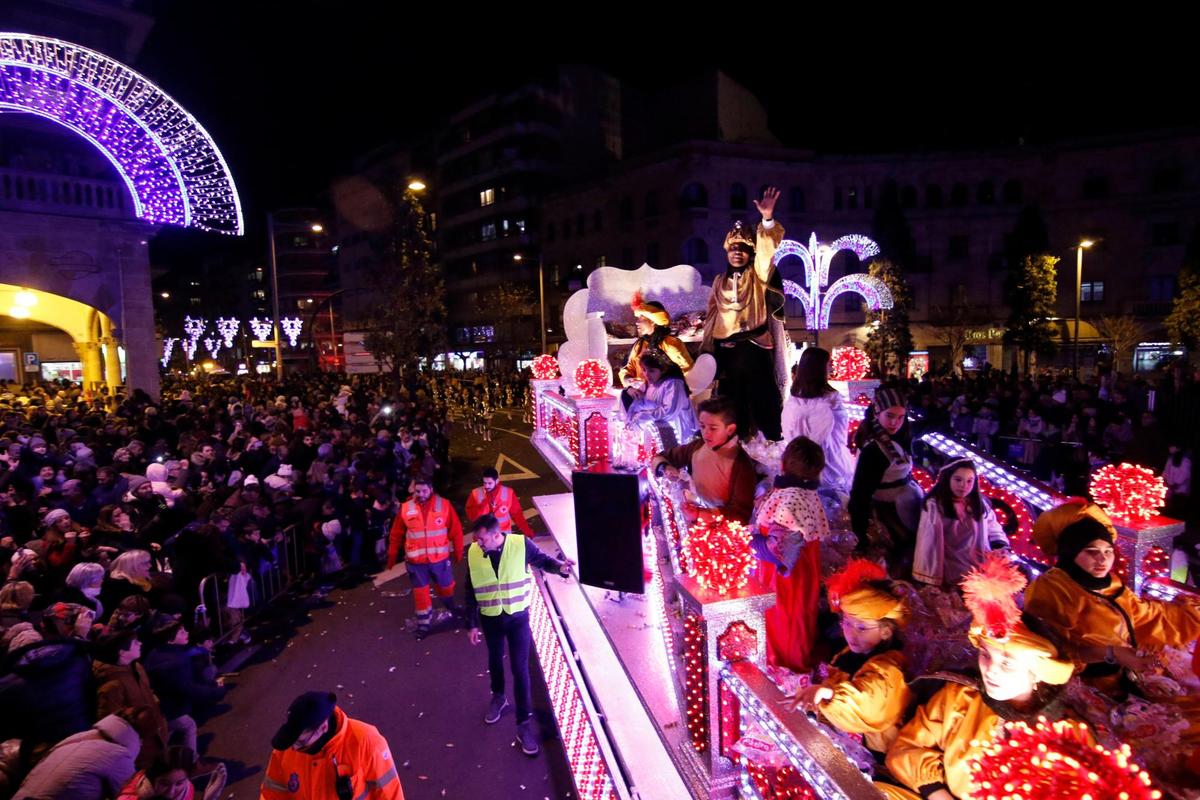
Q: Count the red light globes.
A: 6